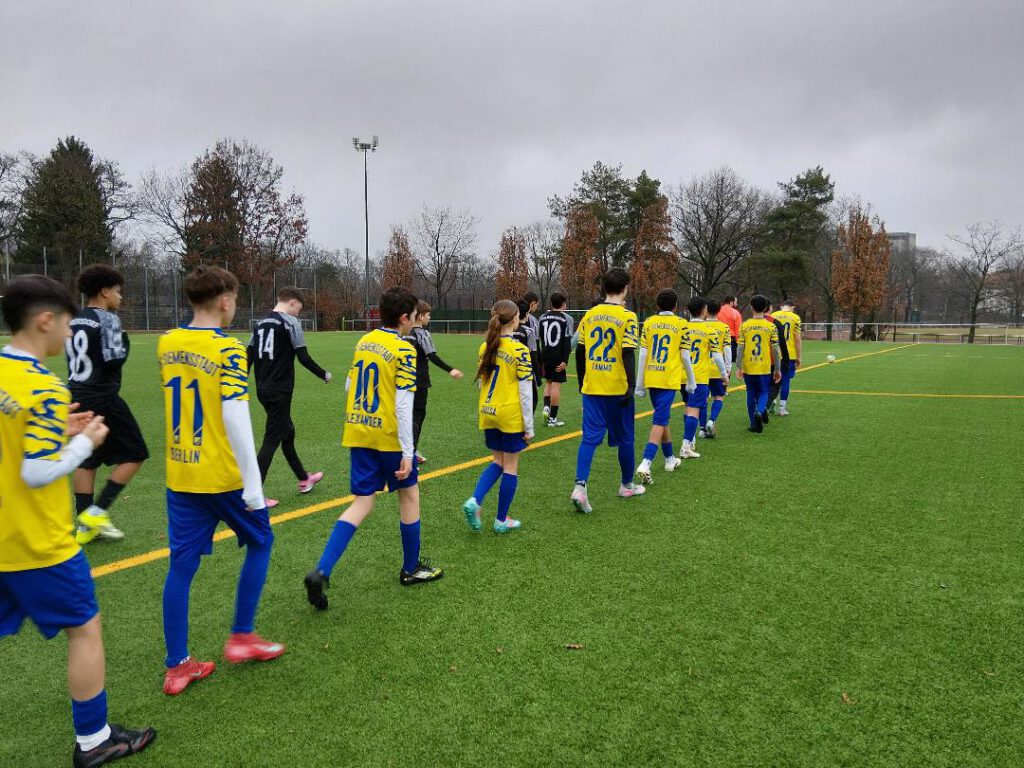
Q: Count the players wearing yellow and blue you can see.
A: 10